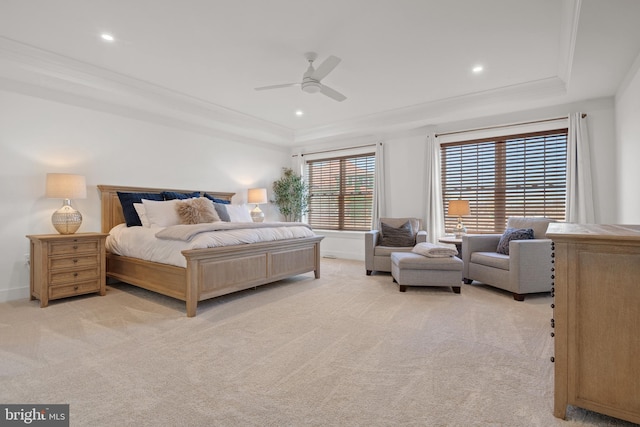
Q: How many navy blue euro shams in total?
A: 3